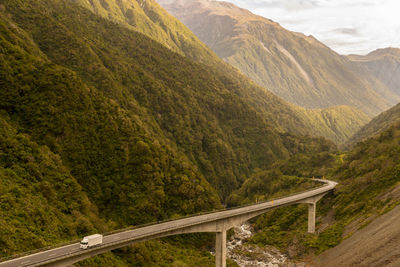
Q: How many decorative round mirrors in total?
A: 0